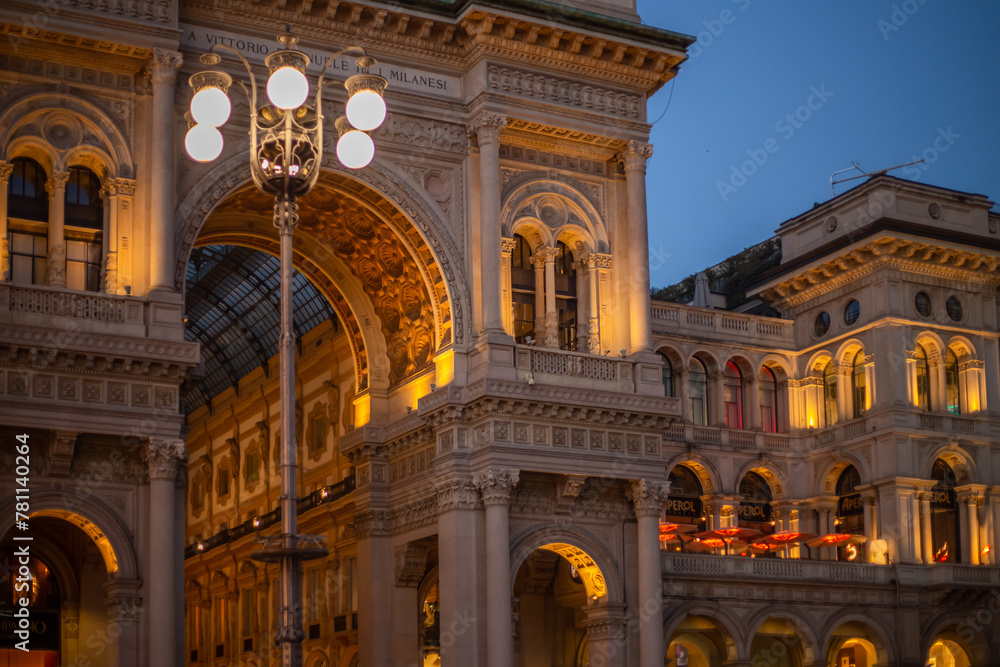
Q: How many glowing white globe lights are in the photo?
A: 5